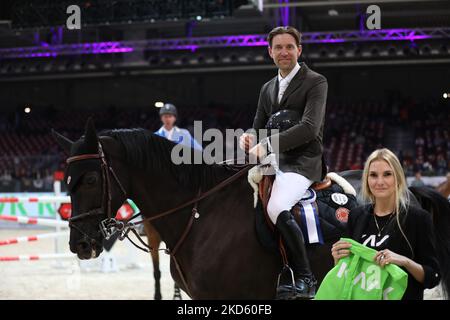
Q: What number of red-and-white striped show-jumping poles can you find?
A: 4